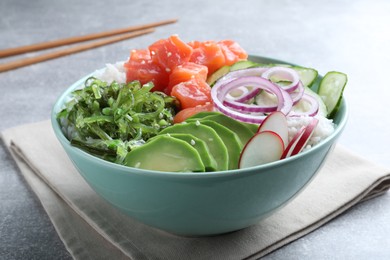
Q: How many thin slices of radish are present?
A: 4